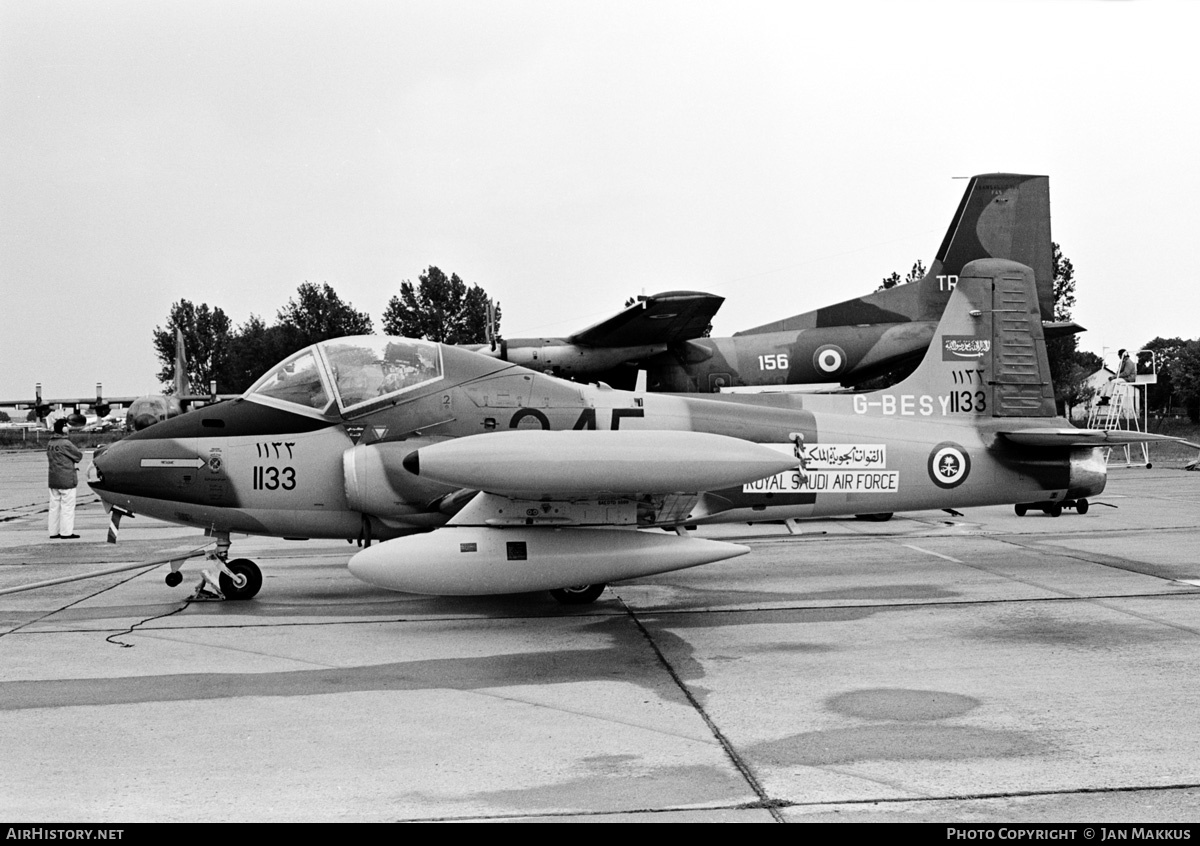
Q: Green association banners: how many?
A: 0